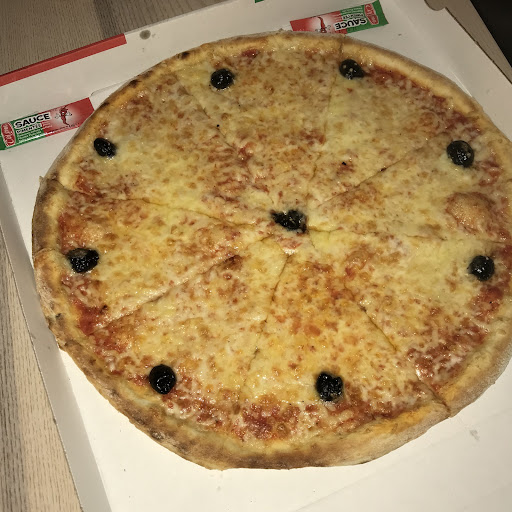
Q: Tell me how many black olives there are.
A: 9